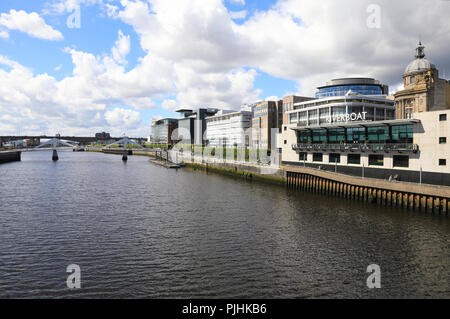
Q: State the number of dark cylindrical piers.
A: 2